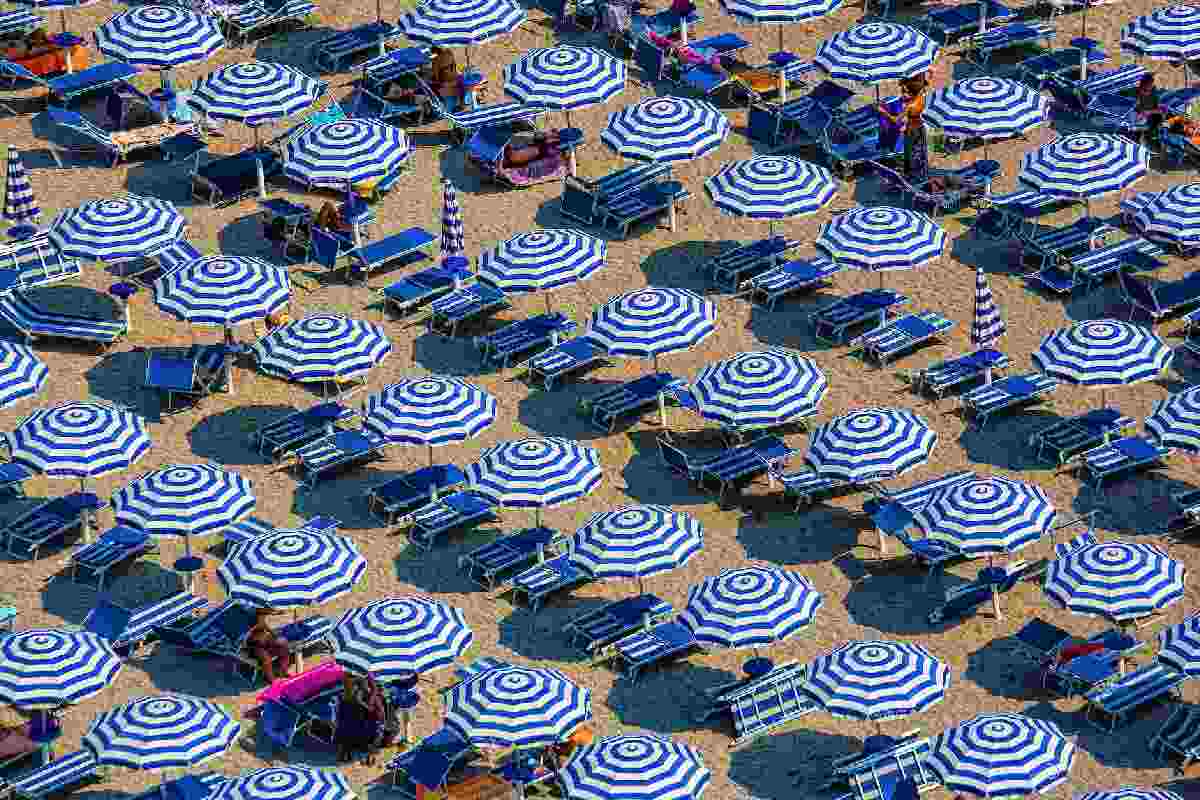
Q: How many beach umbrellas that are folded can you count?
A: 3